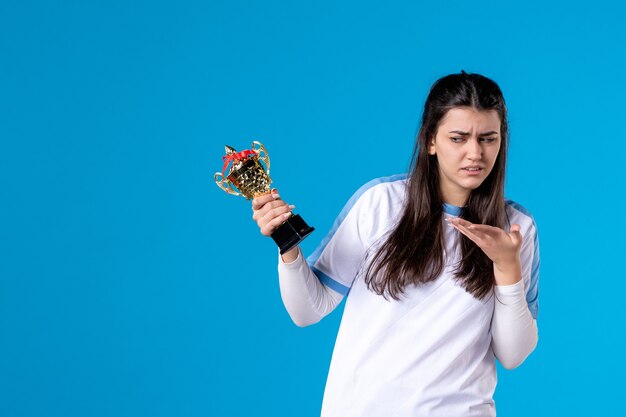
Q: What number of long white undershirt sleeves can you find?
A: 2